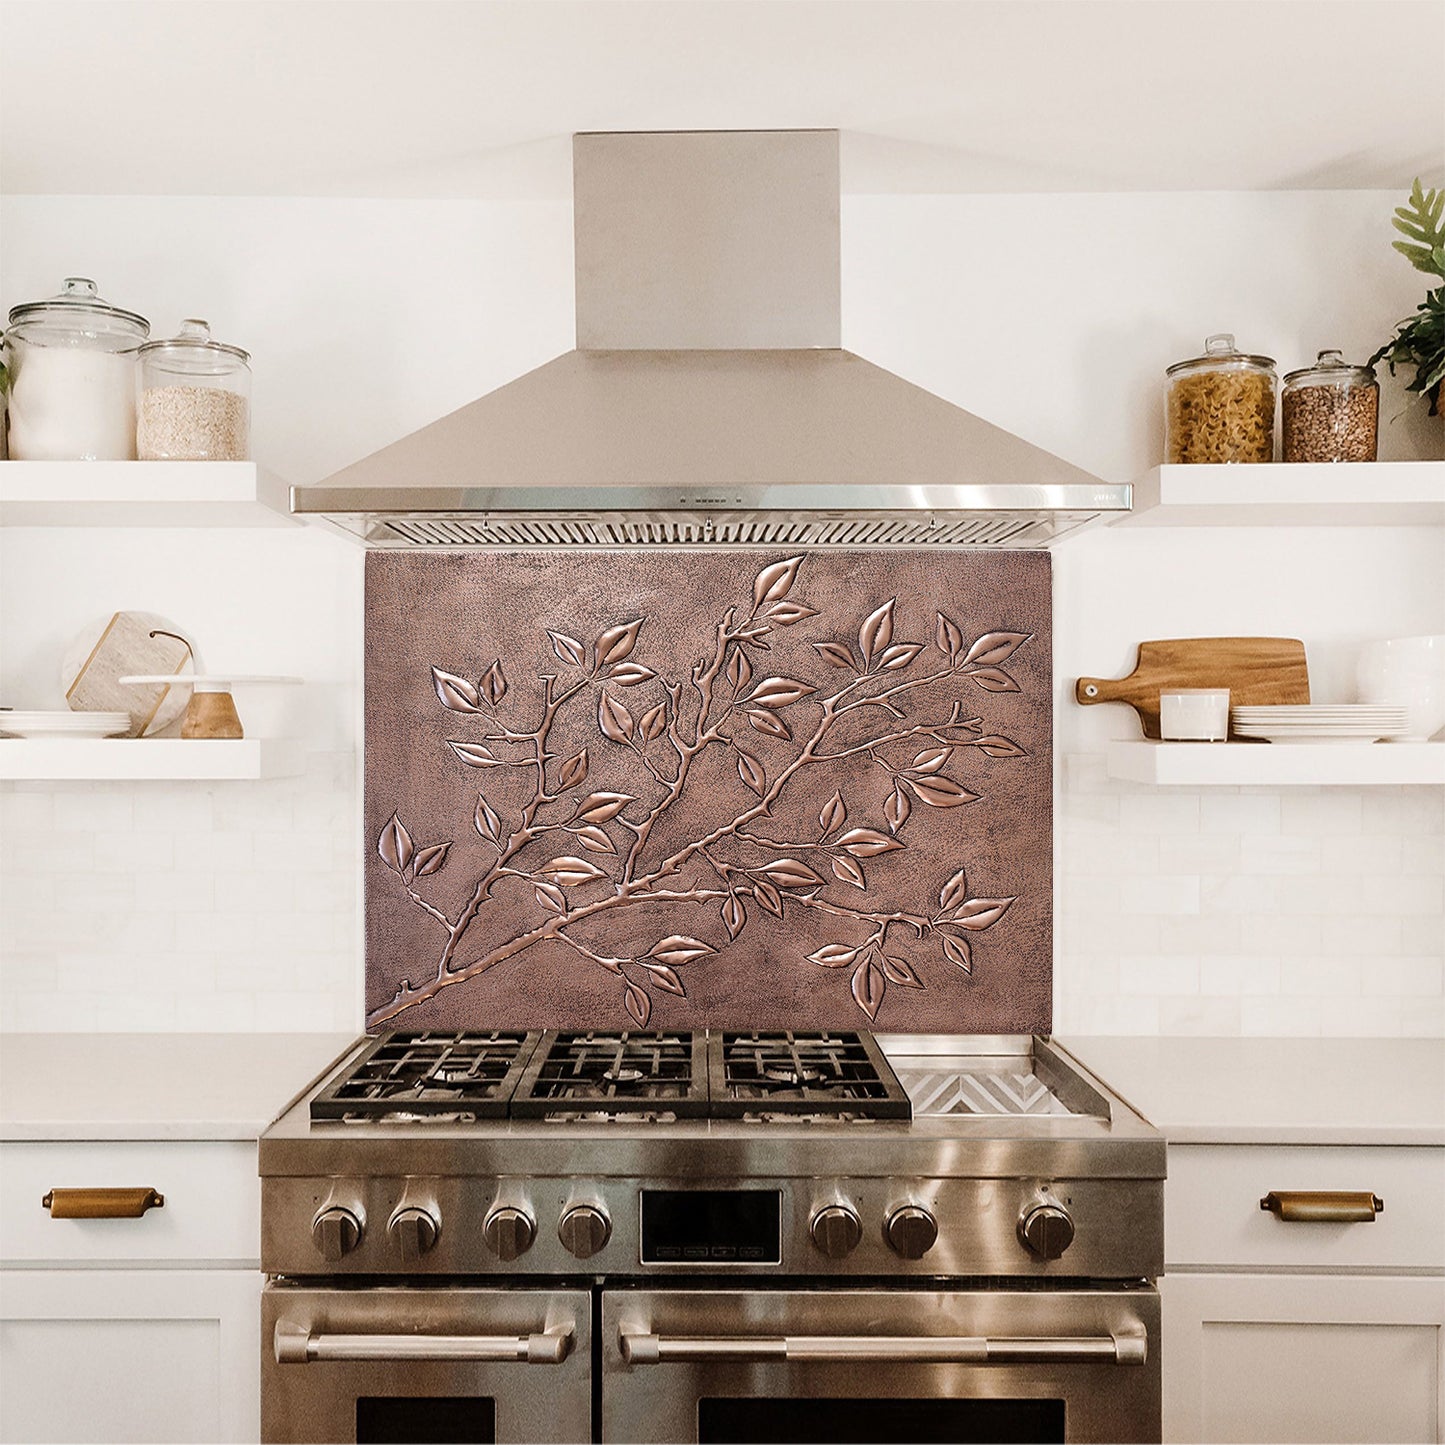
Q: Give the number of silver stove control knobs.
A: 7